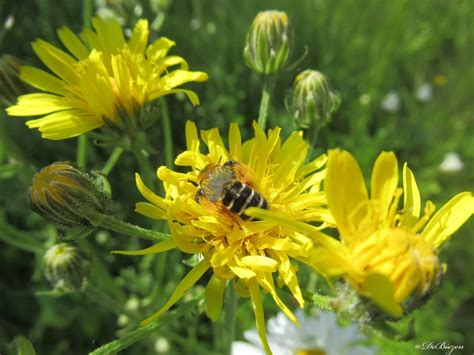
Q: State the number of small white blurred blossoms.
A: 3